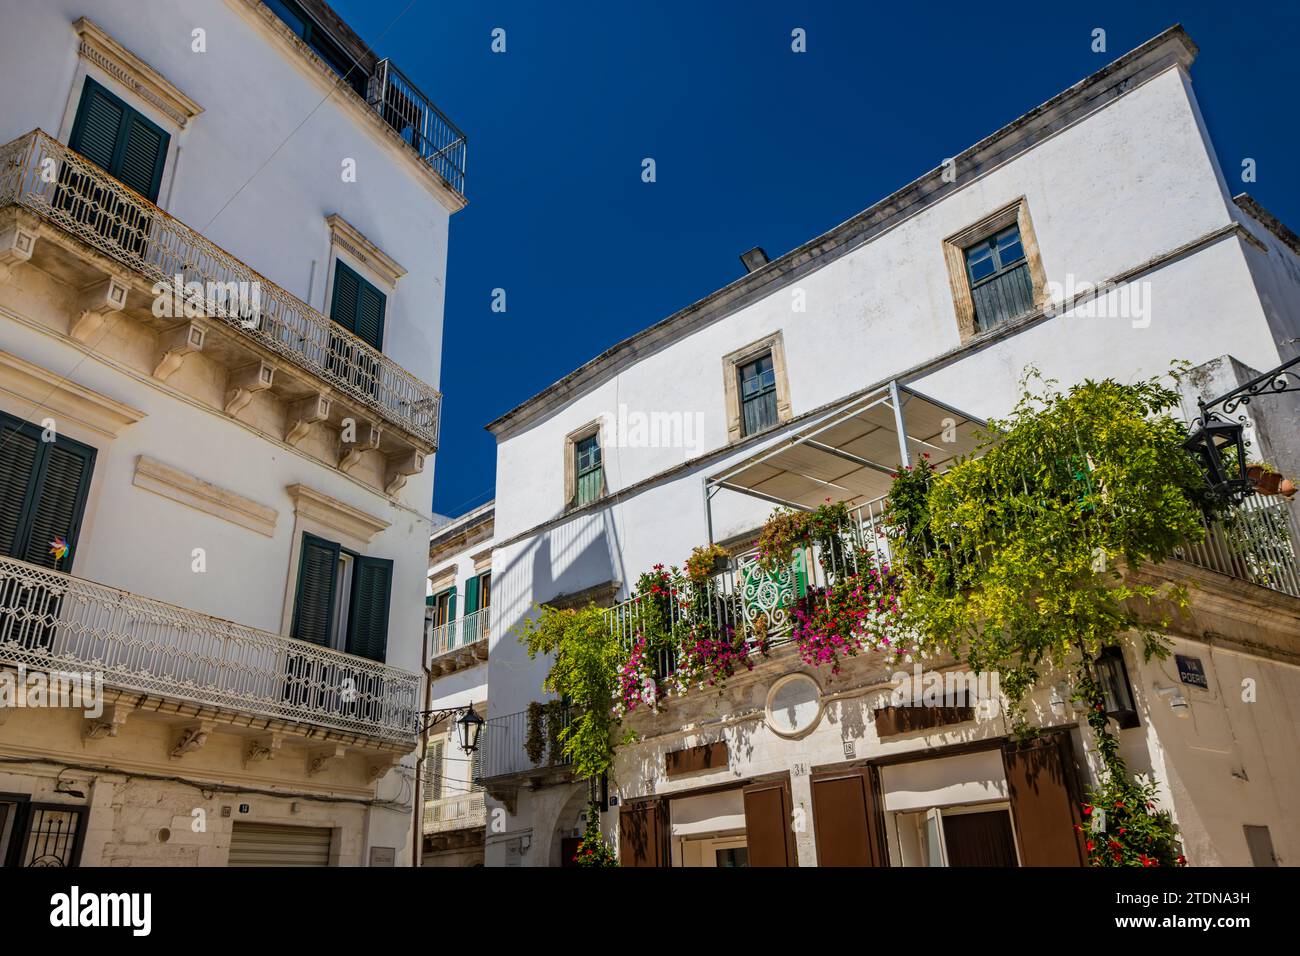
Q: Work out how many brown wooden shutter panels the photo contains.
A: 4